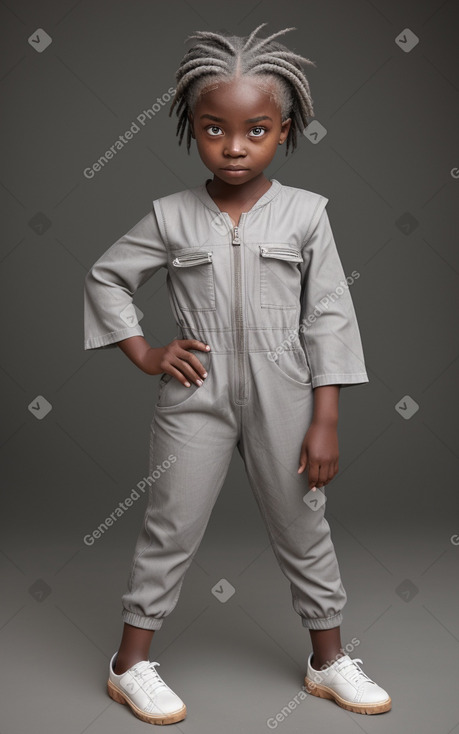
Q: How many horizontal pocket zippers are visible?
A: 2